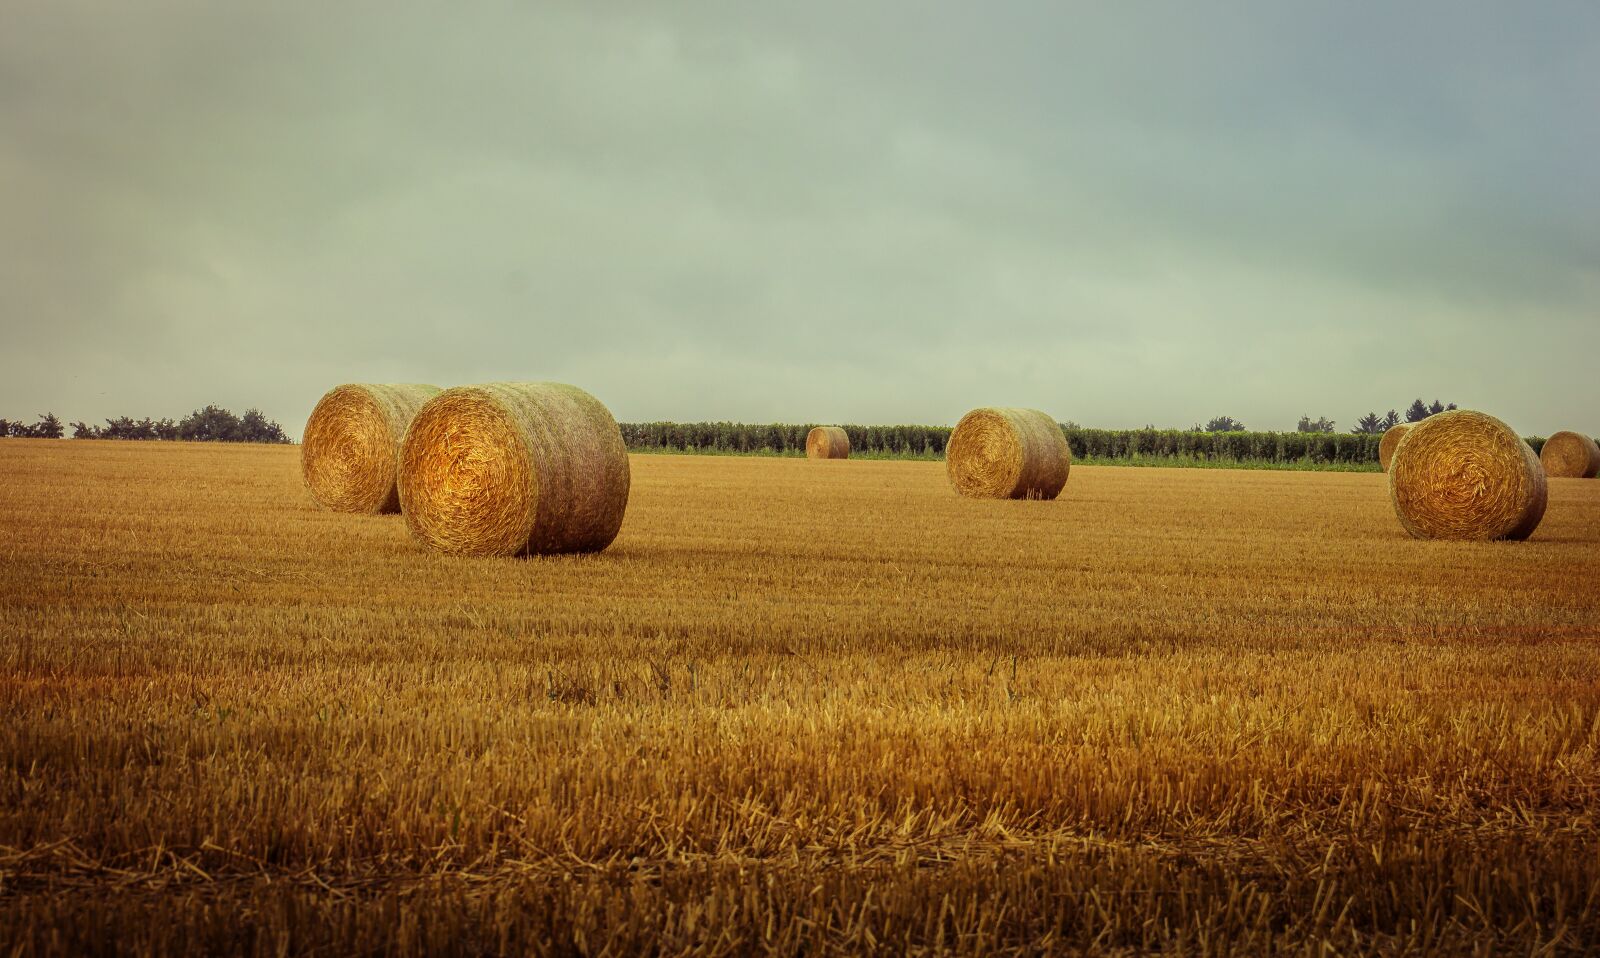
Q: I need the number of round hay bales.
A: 7